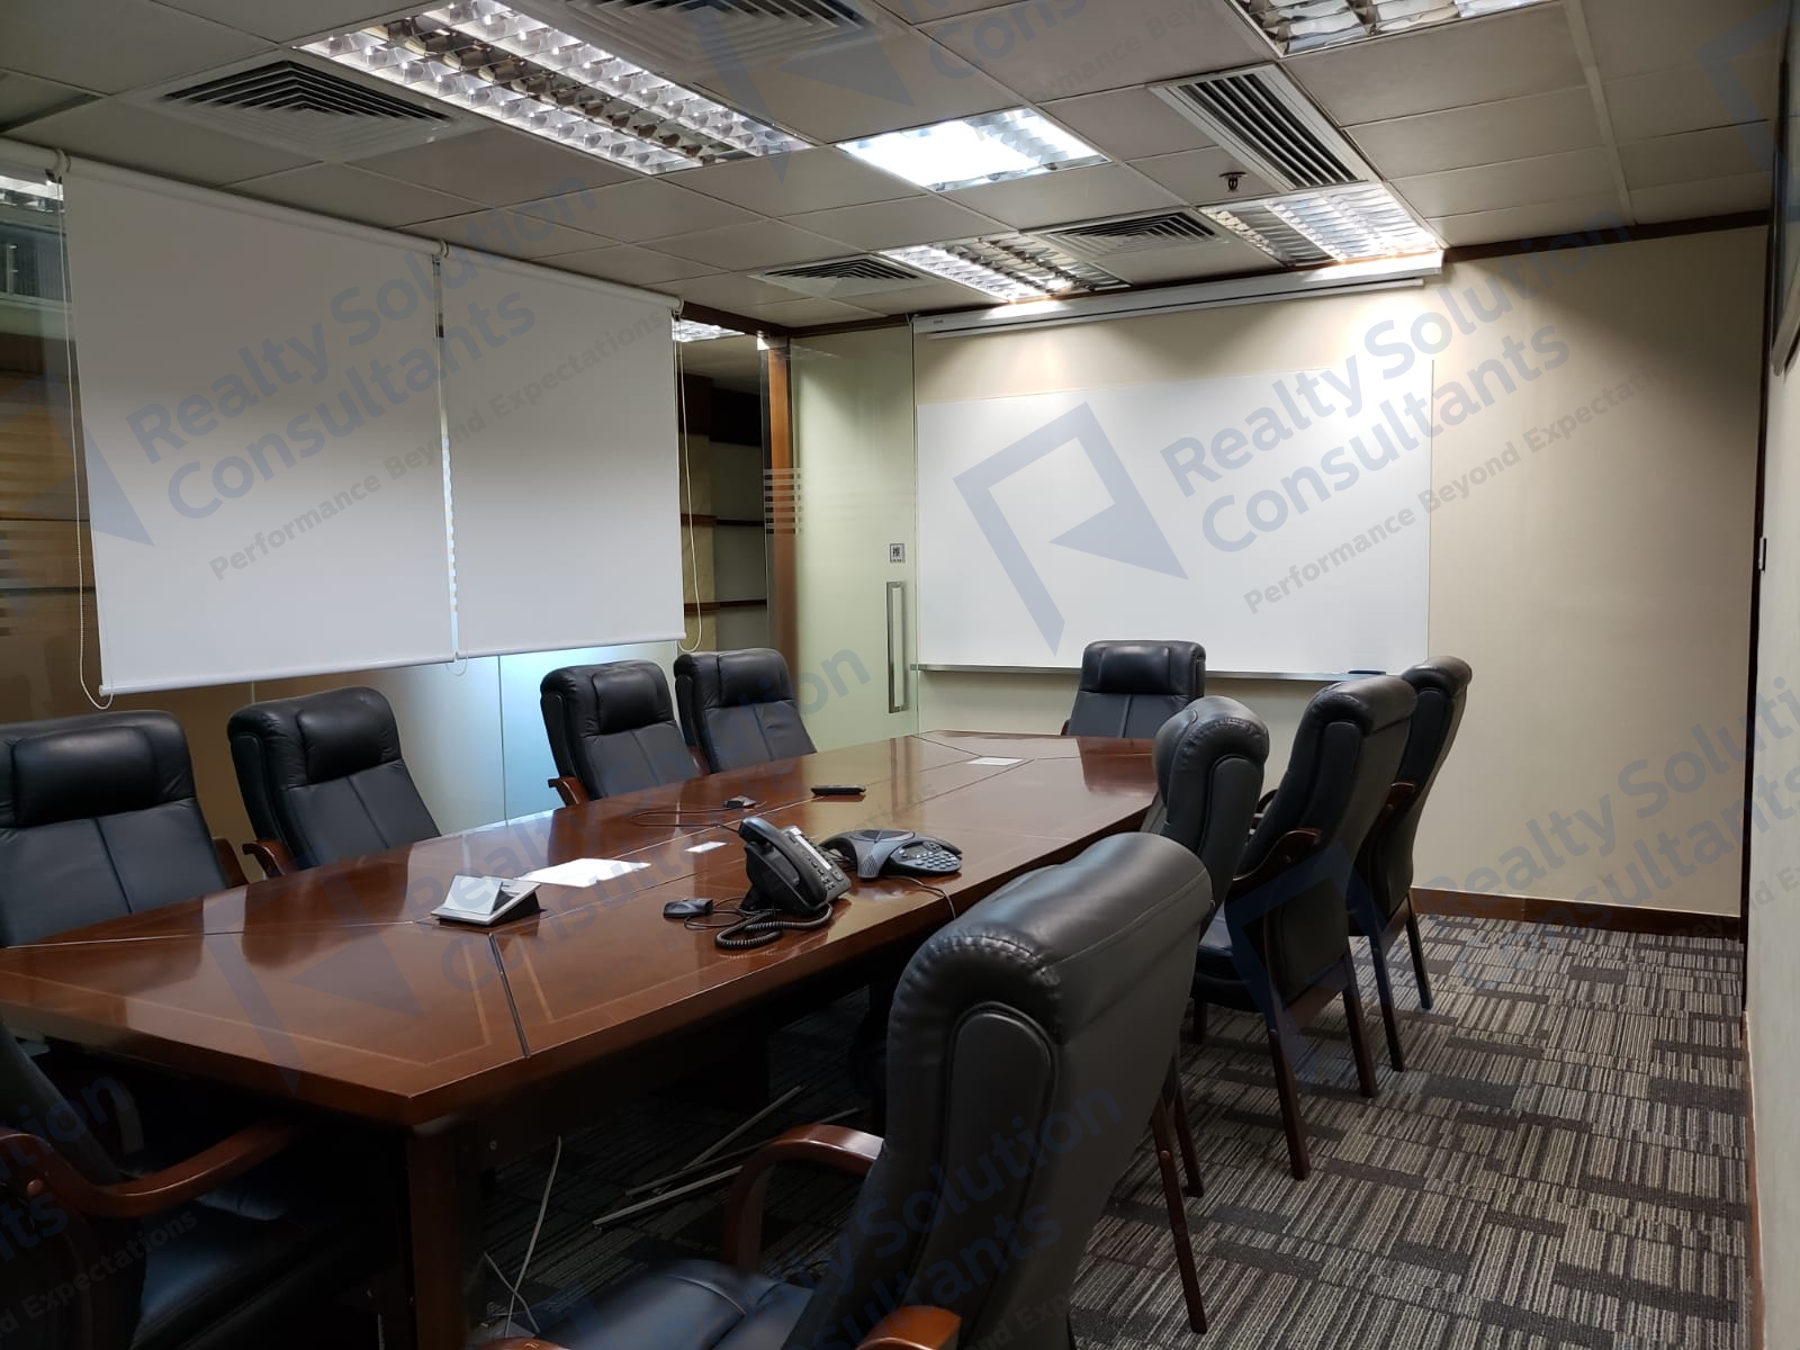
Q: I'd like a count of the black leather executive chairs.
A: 10